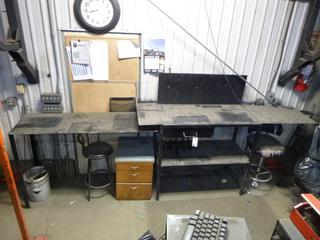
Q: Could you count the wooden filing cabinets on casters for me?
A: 0